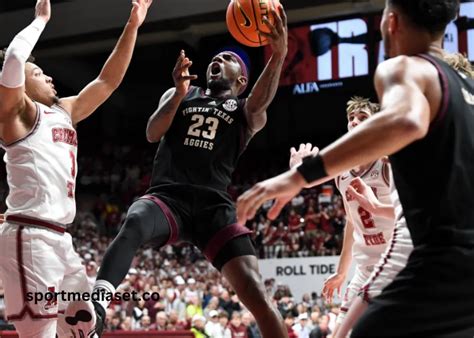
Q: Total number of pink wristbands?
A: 0